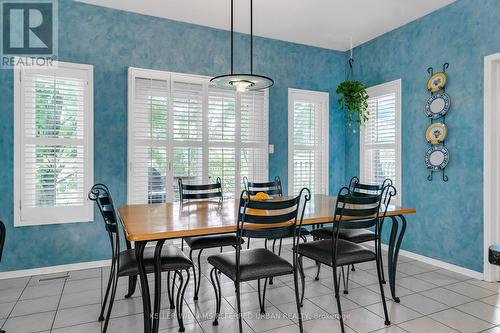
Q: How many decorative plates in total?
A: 4